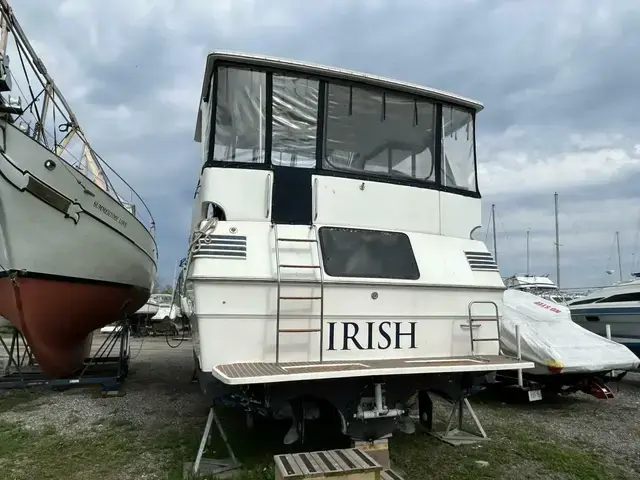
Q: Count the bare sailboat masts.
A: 4